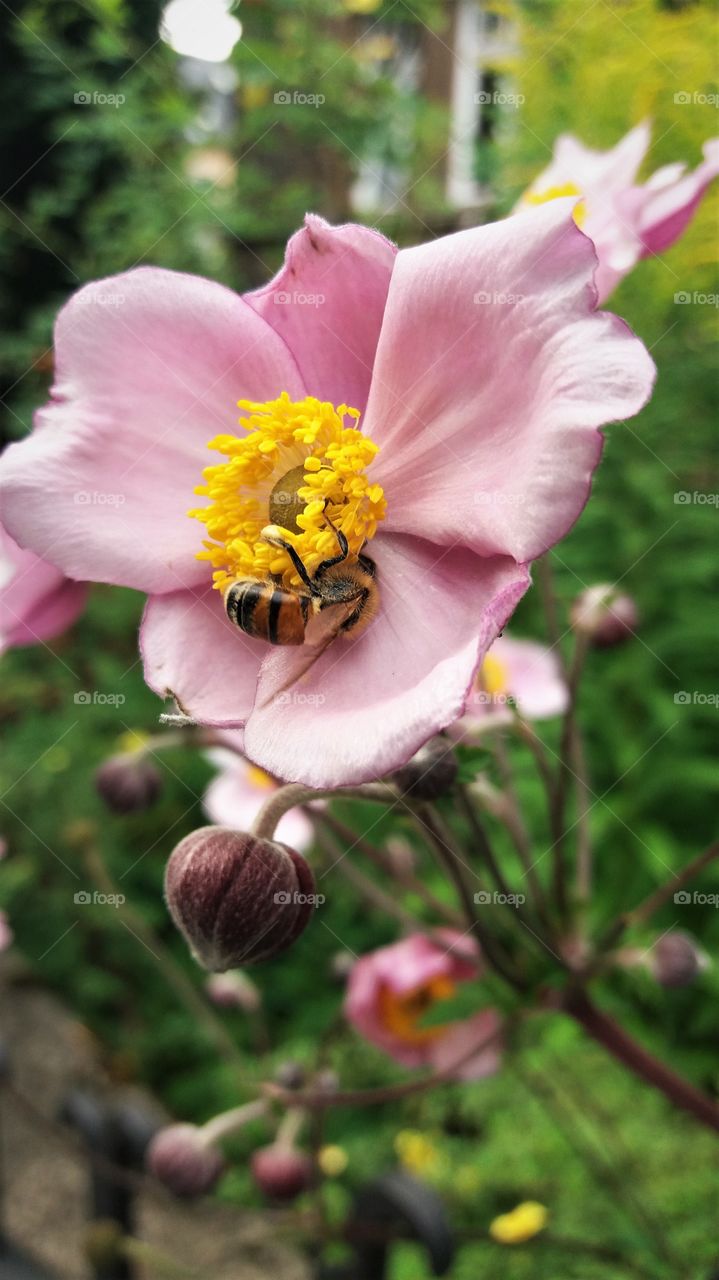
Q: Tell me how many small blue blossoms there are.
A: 0